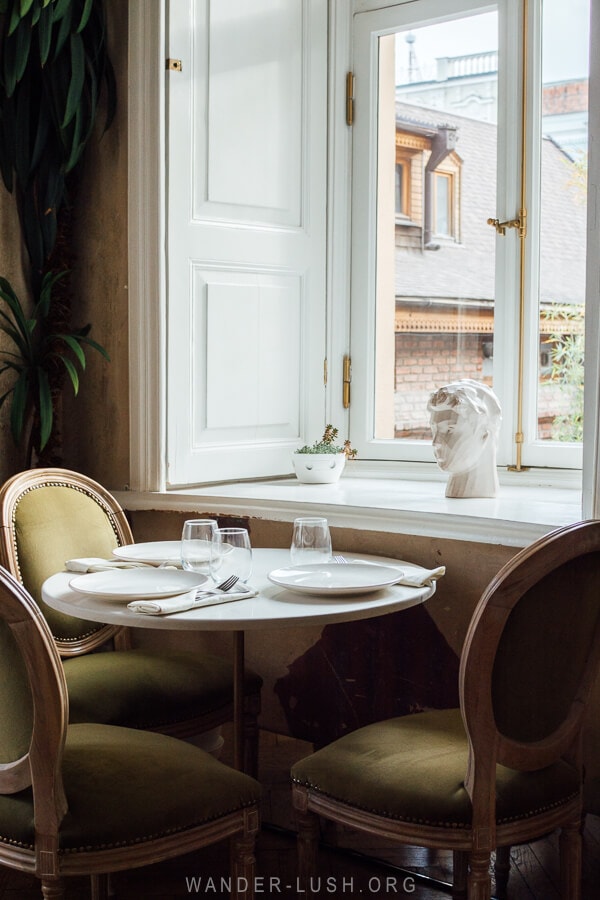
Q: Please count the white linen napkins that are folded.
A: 3